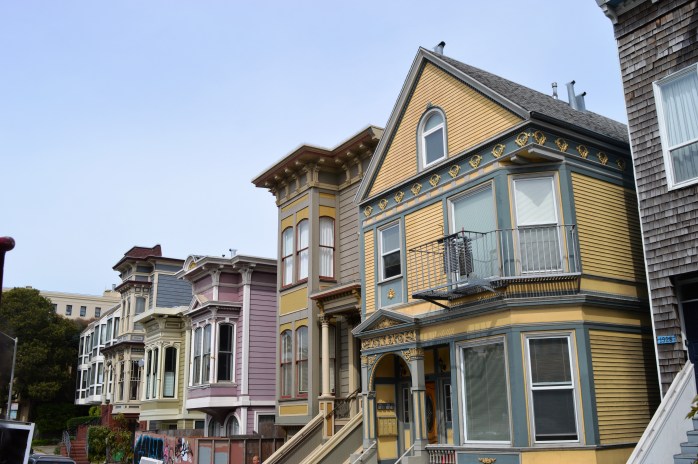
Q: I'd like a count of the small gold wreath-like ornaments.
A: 14